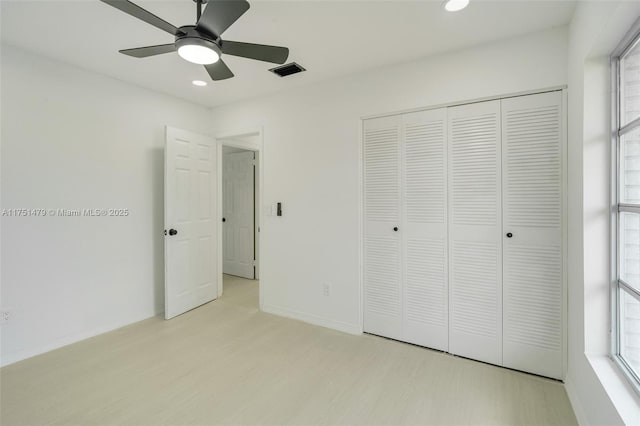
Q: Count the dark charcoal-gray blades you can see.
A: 5